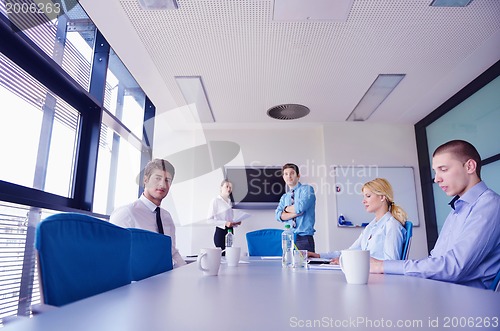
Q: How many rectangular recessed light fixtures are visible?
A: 4